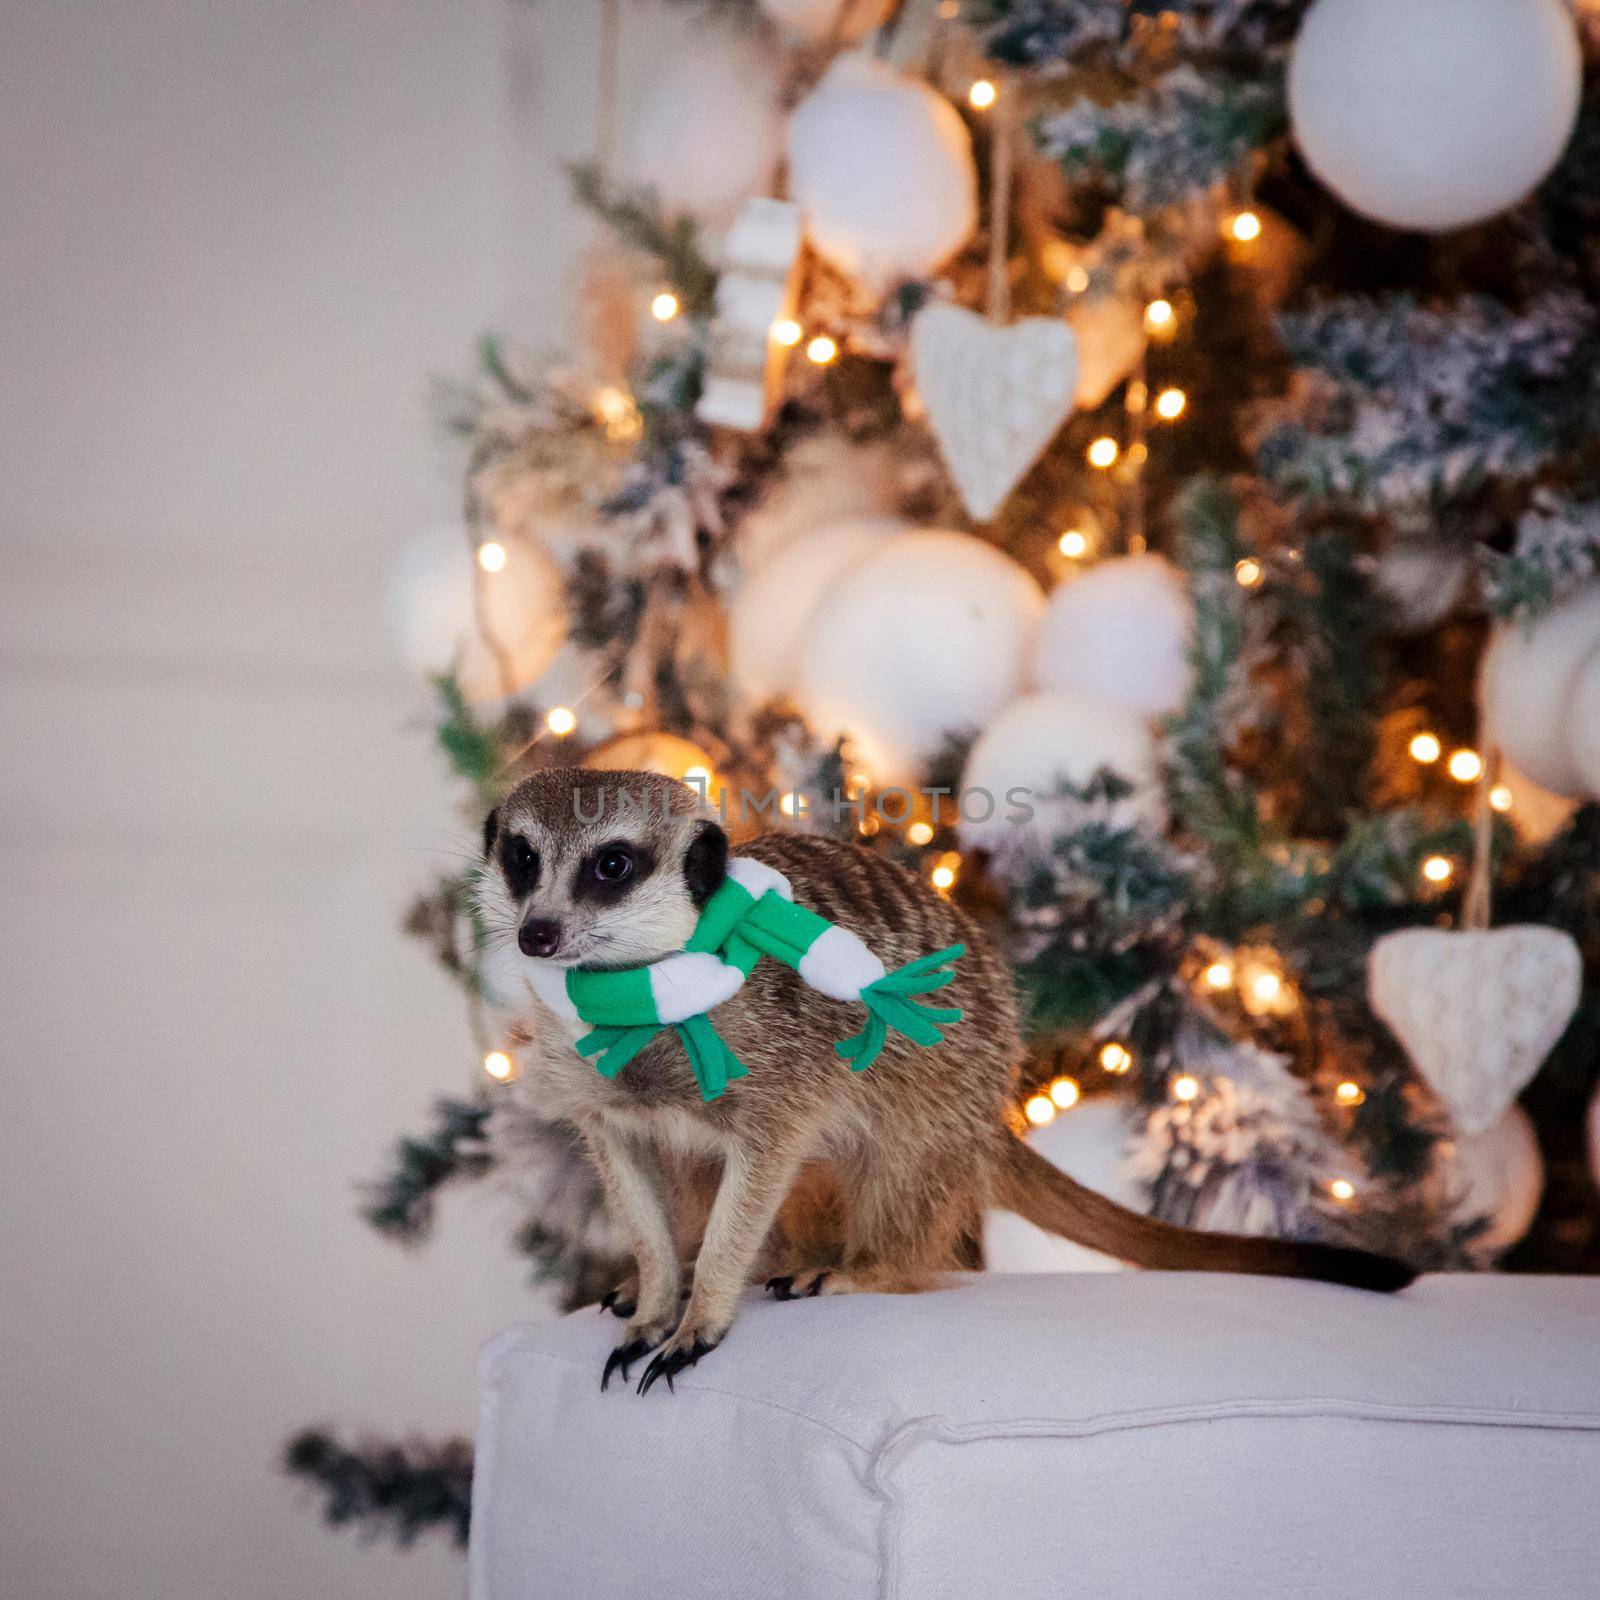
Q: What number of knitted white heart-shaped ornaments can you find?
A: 2